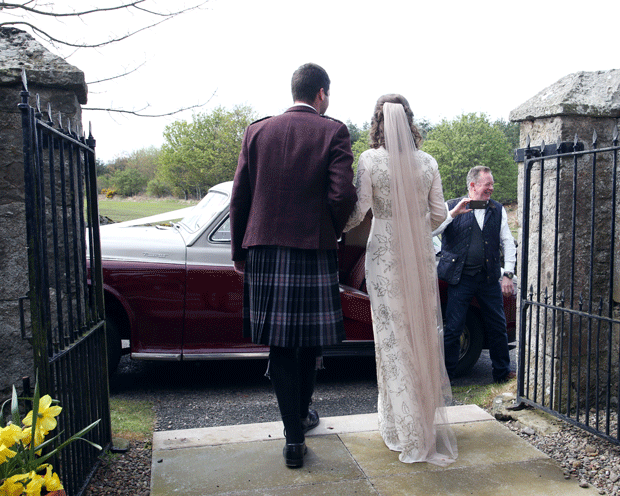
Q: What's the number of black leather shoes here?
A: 2